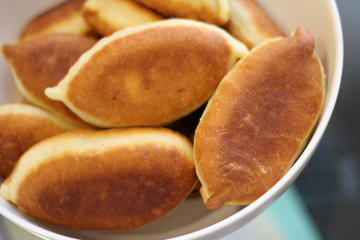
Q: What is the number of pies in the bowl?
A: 9